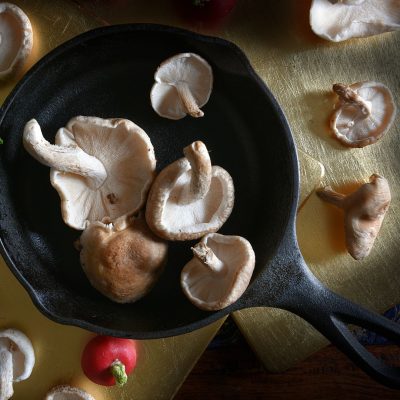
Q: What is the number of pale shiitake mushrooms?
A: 11